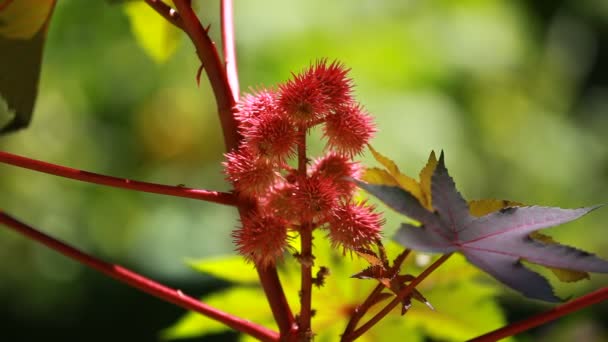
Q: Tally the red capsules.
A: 11